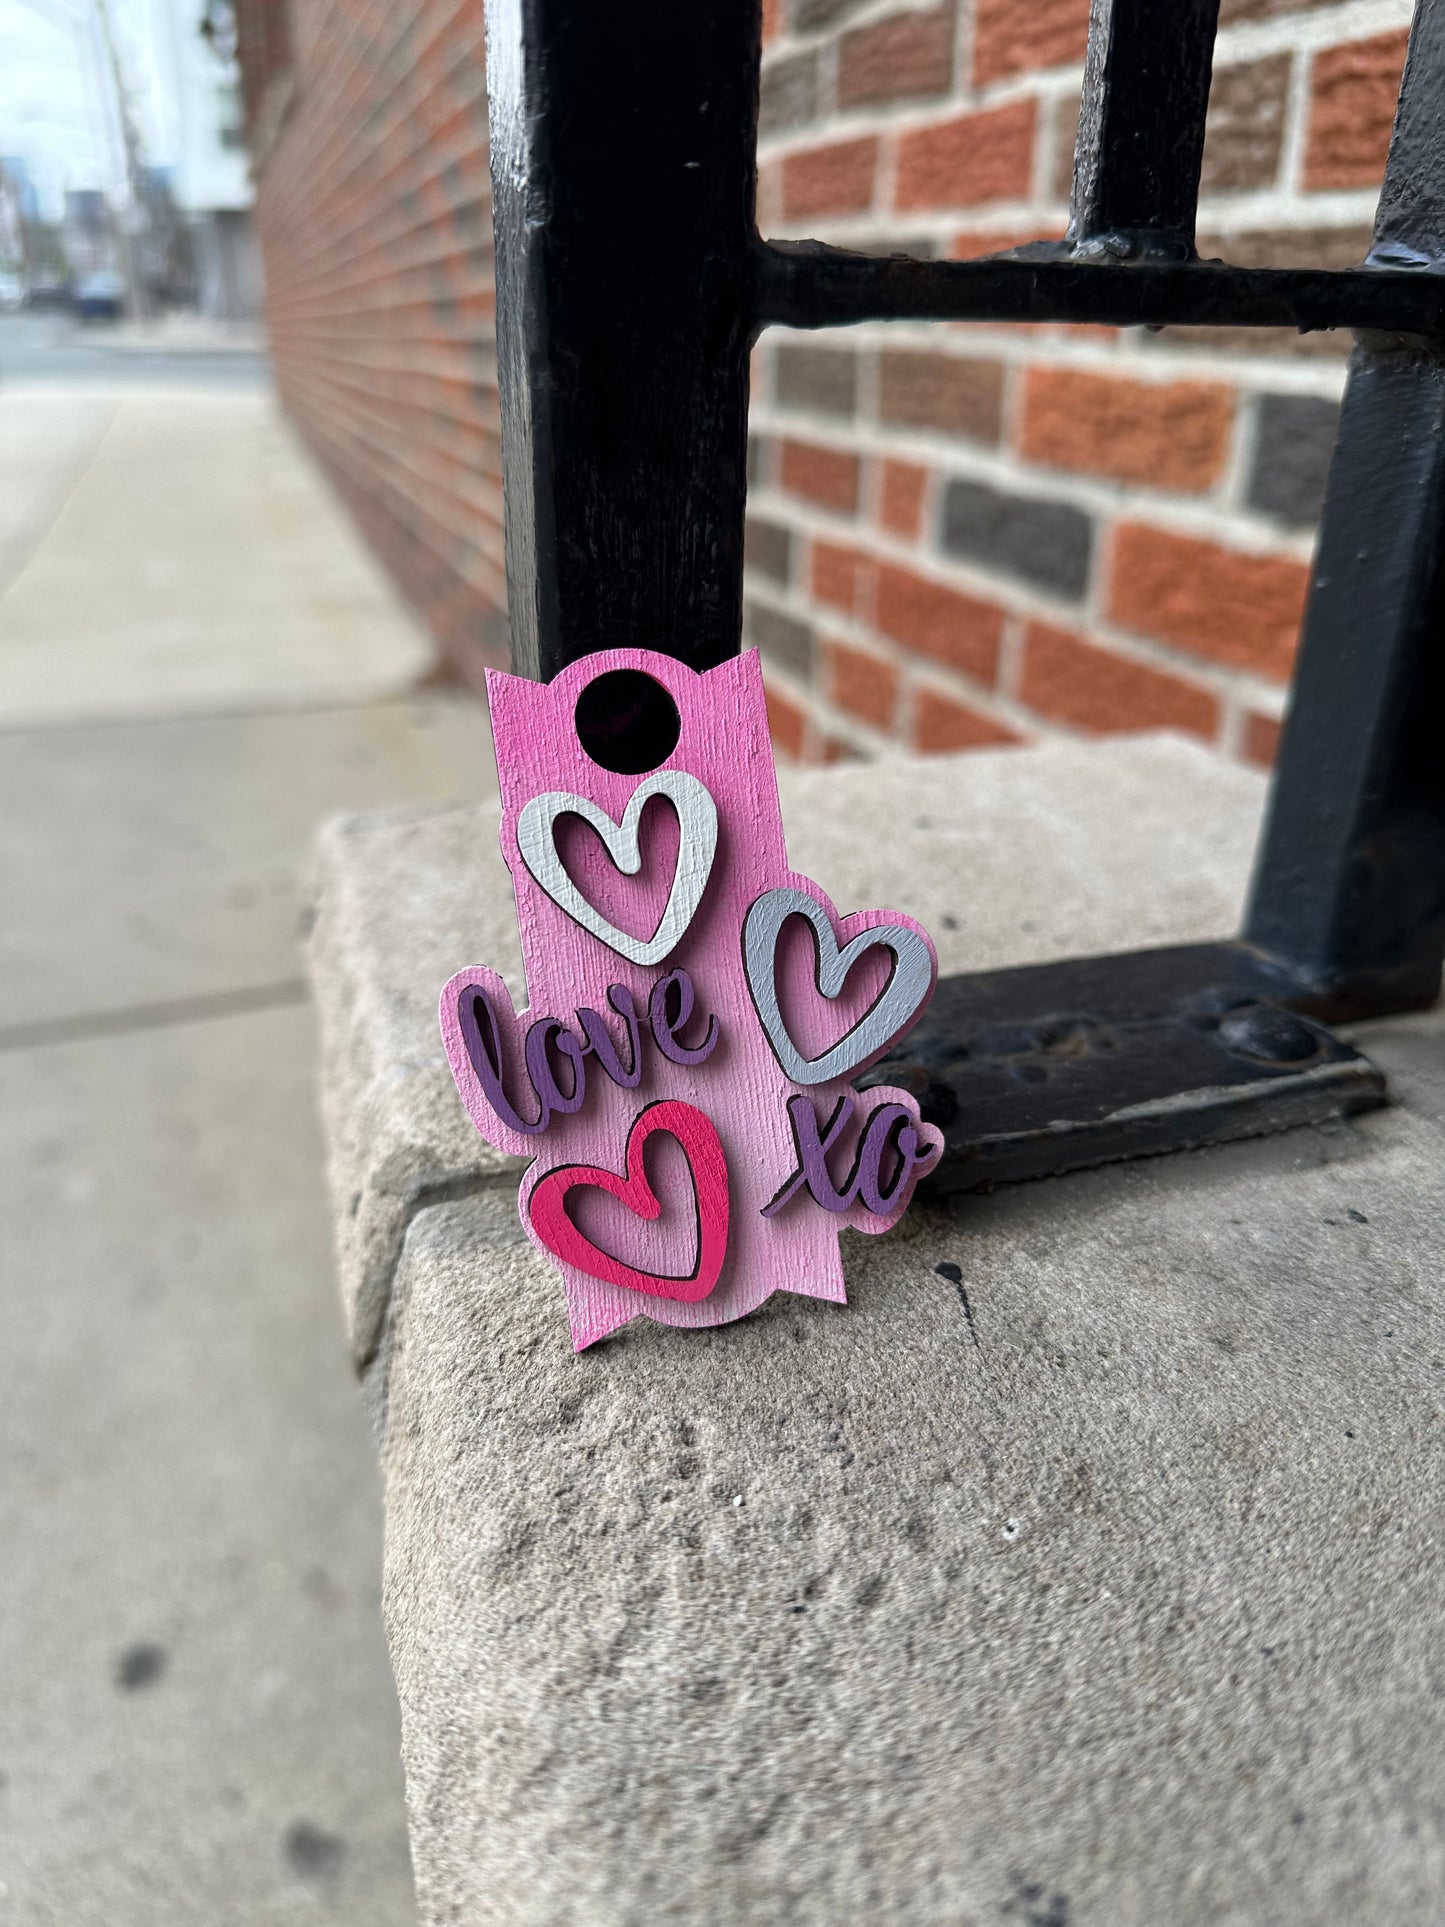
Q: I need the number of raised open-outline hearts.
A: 3